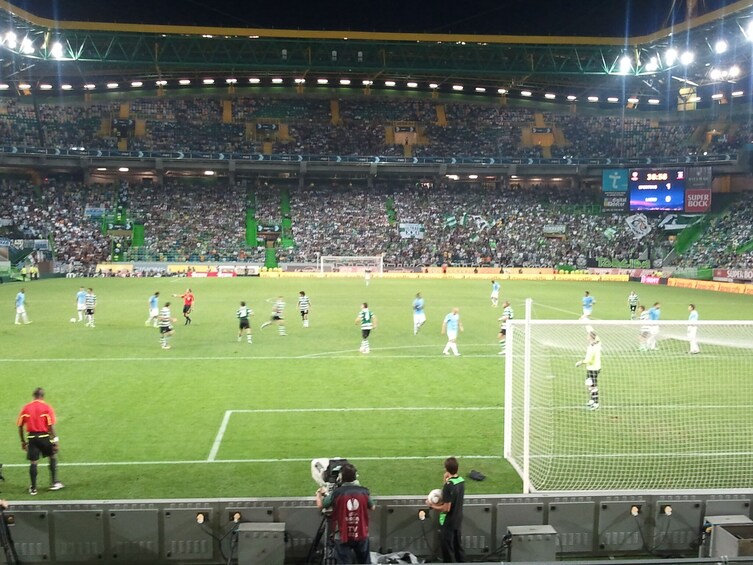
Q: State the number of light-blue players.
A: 9